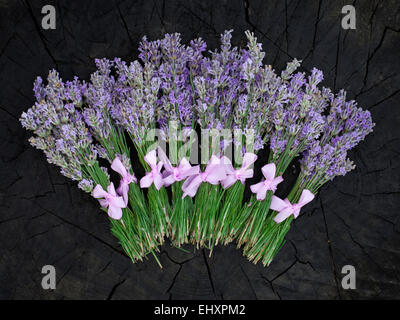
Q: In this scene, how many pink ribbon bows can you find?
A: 8